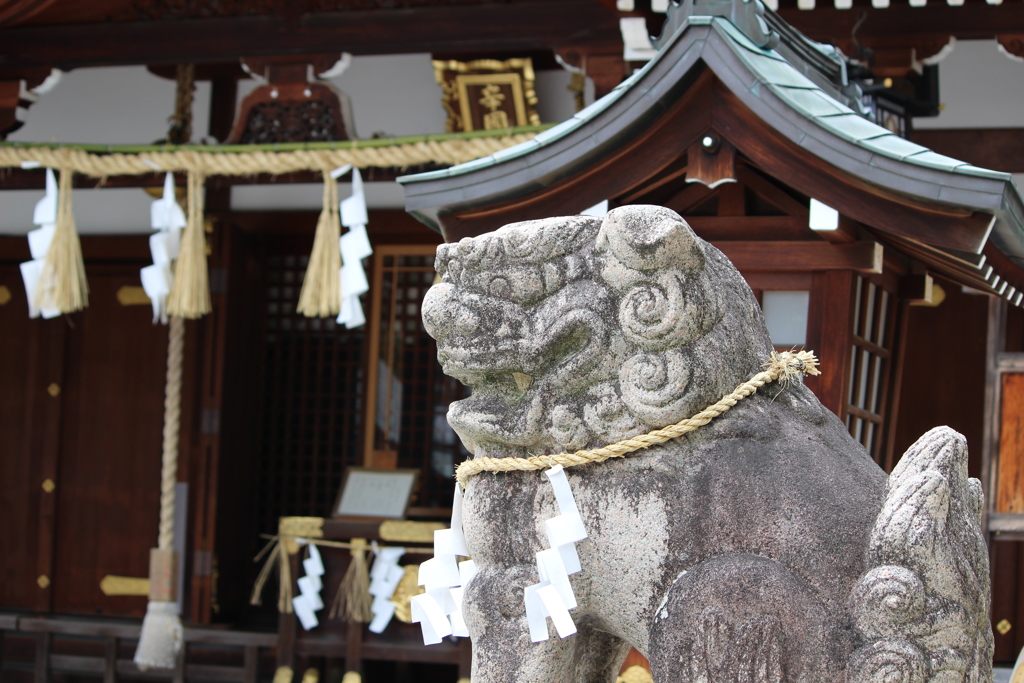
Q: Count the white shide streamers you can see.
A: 7